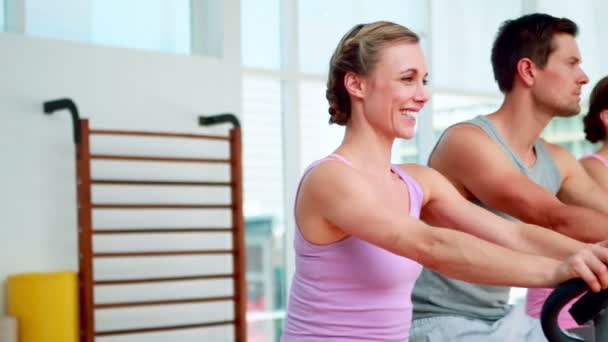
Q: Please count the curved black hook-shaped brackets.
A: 2